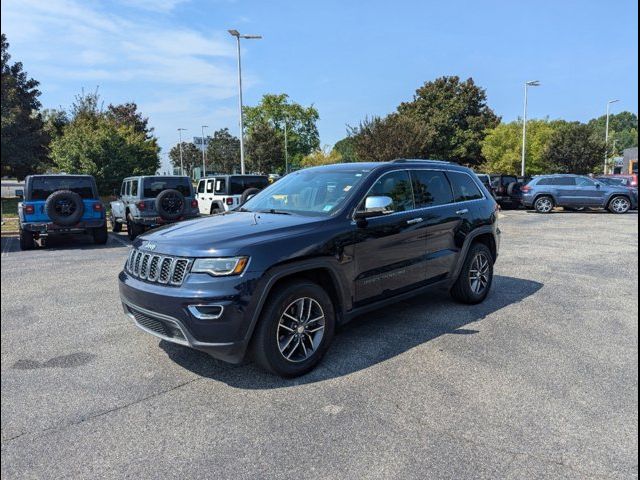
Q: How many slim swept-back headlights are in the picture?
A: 1